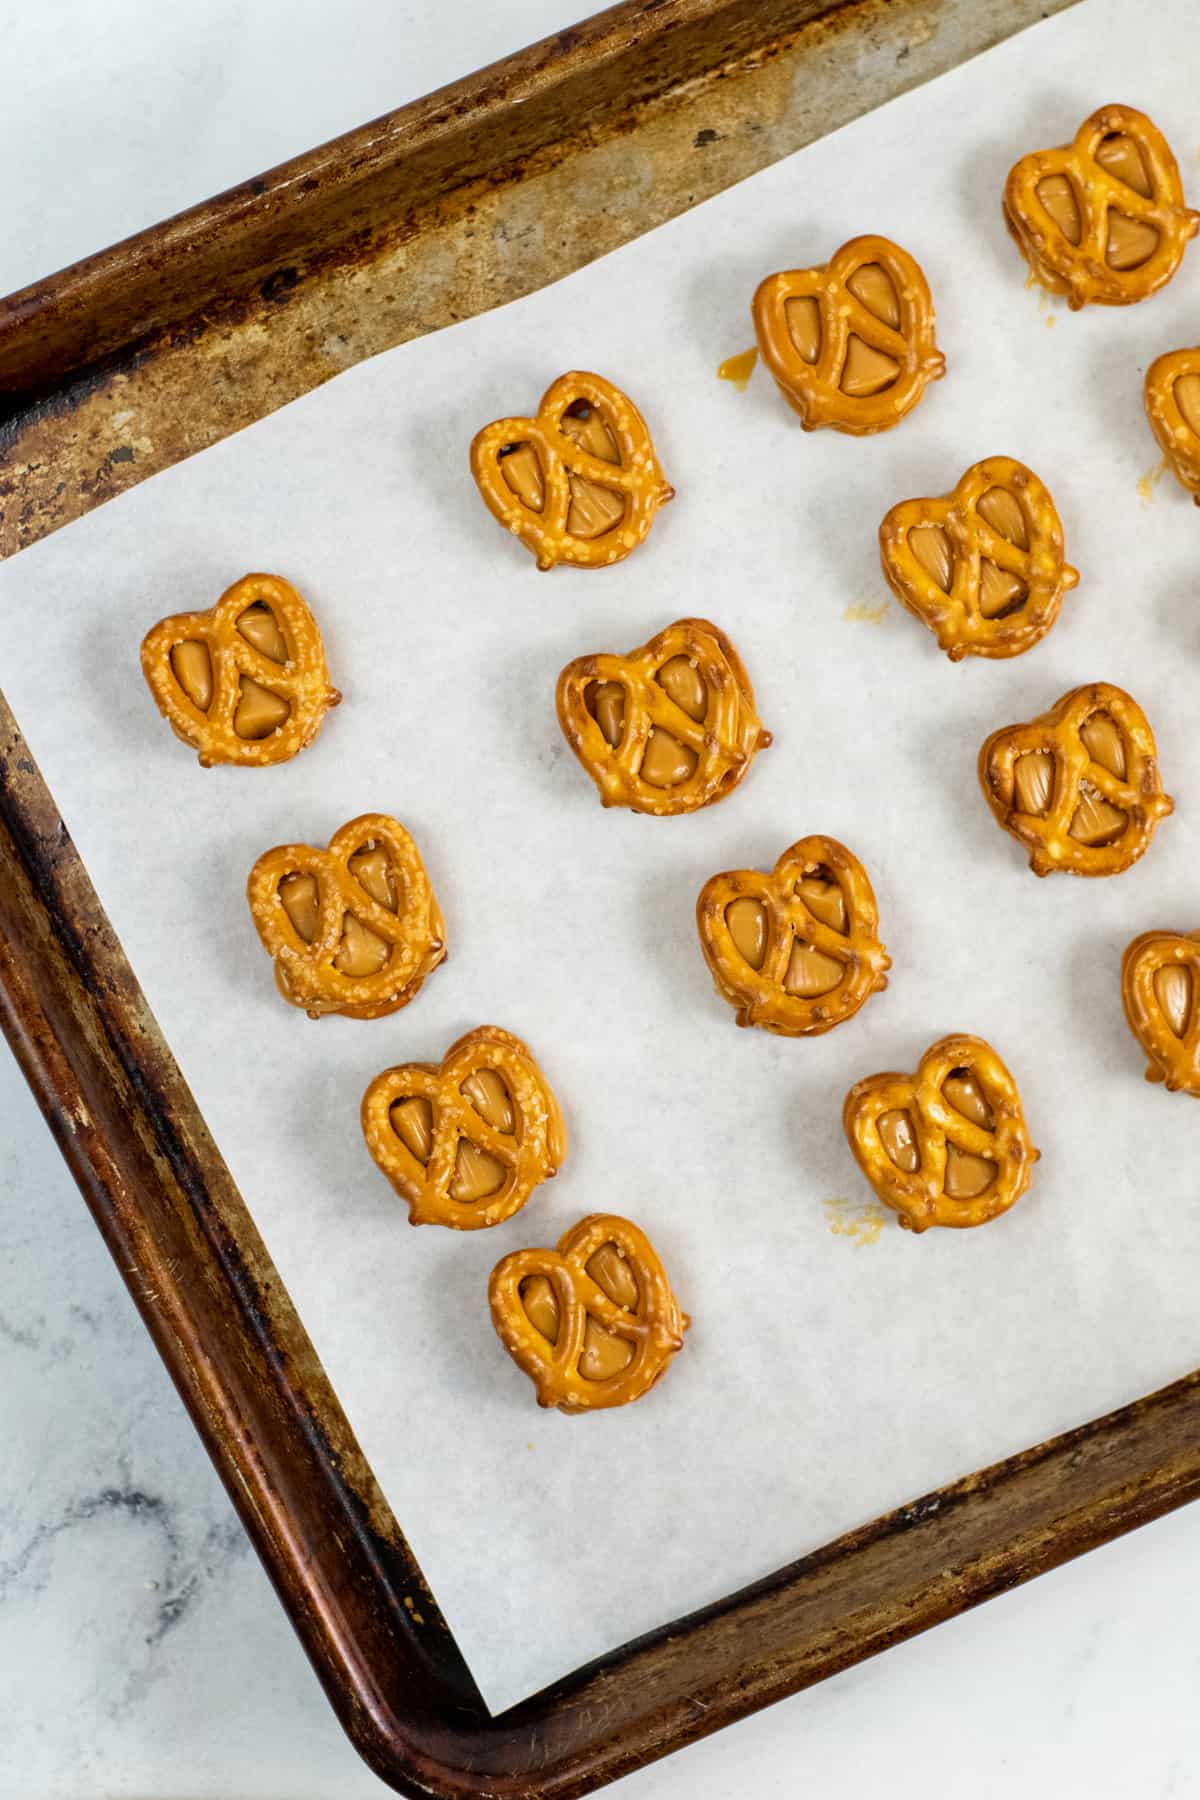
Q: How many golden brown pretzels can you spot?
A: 14